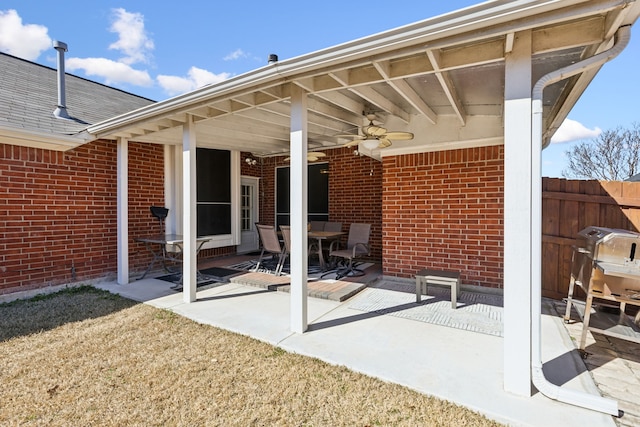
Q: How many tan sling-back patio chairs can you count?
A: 5